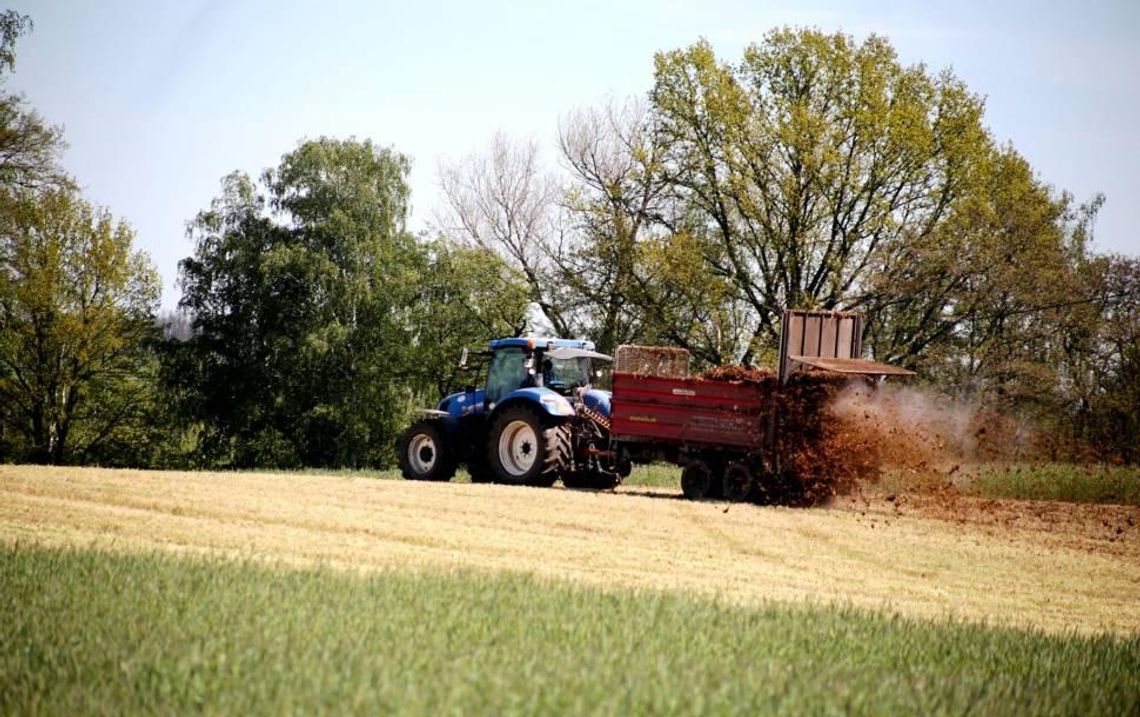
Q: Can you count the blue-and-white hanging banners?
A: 0